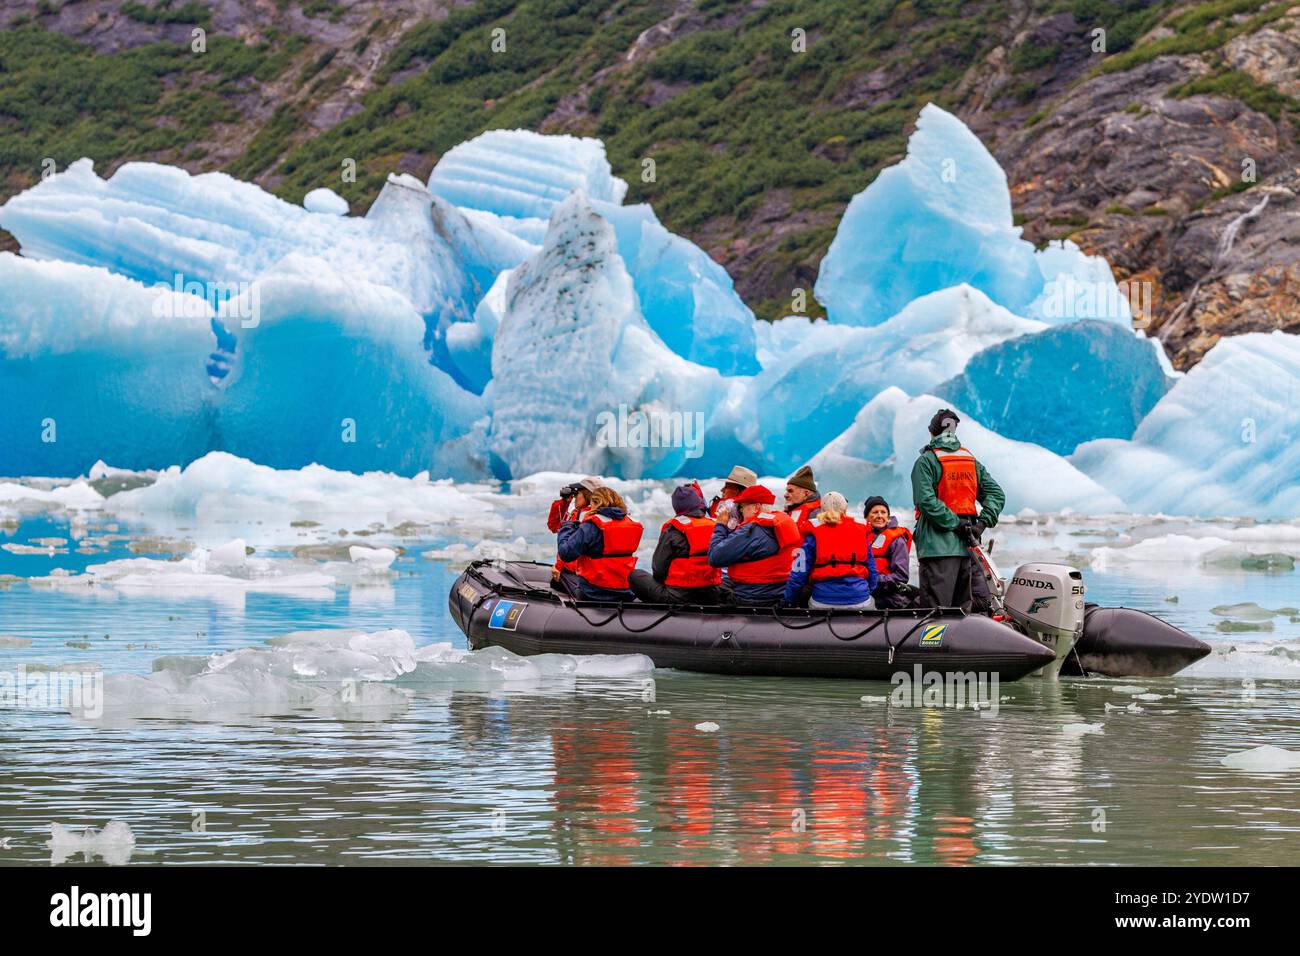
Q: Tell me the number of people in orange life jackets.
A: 9